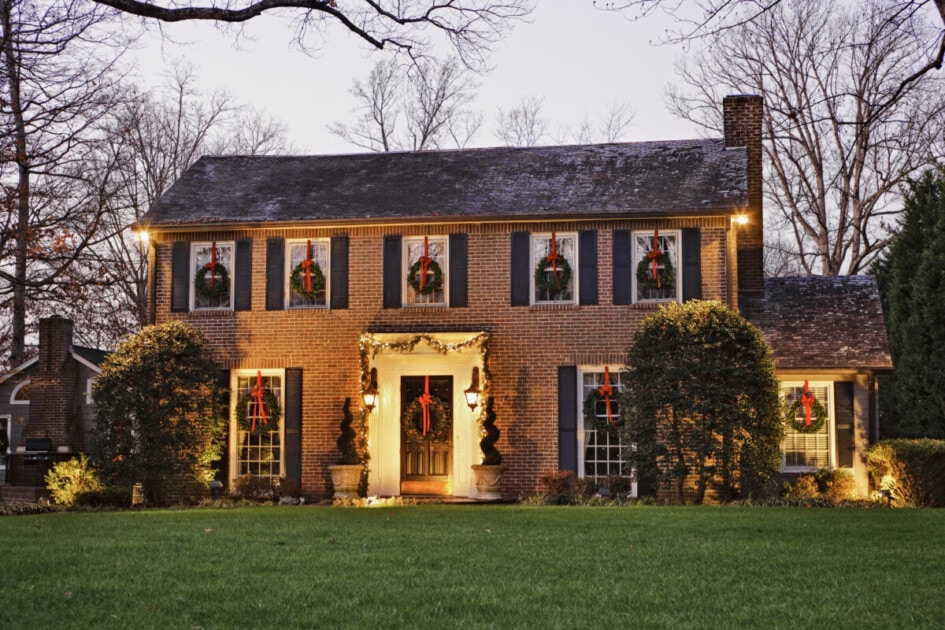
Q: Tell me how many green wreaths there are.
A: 9